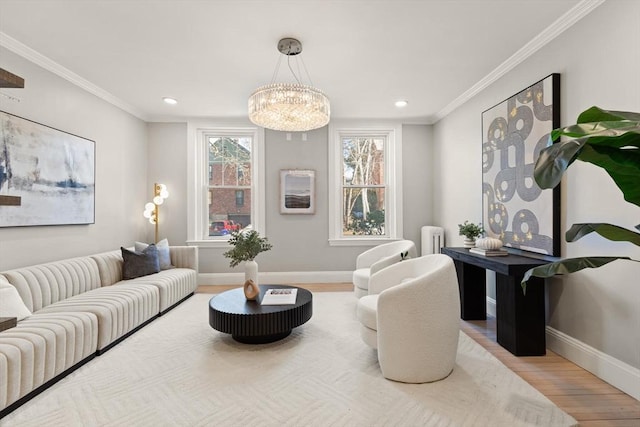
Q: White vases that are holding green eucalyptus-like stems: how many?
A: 1